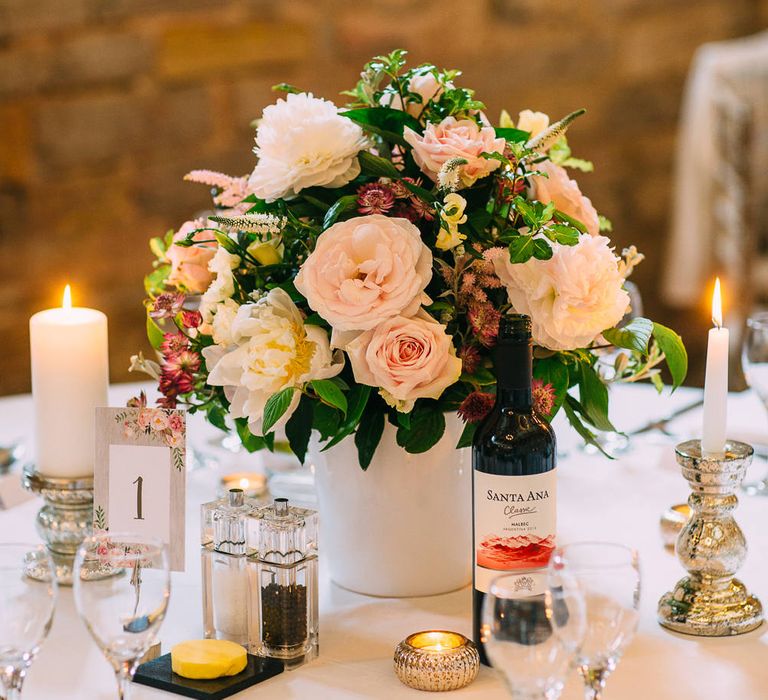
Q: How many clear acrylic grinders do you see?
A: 2